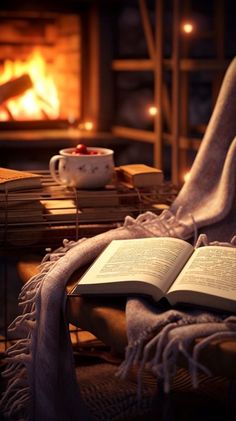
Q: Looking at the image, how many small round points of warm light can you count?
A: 4